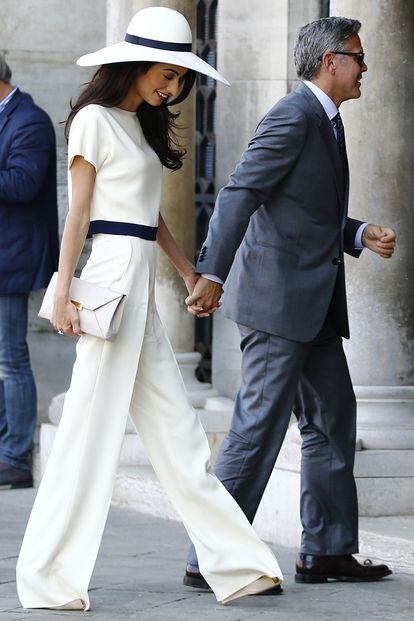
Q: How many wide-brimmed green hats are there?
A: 0